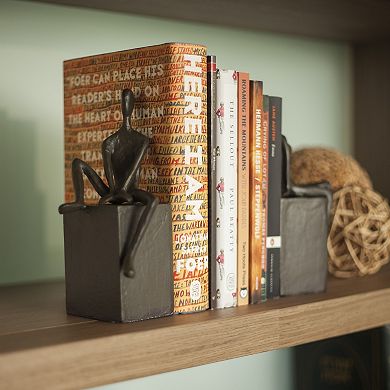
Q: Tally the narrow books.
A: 6